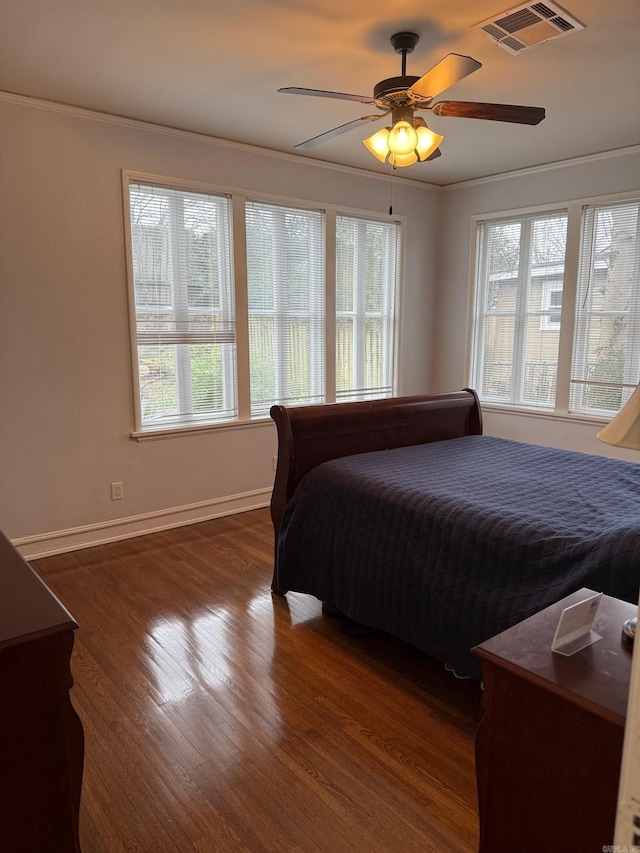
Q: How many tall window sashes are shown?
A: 5